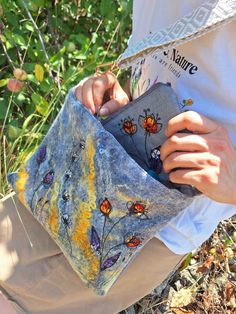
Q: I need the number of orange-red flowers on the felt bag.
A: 3